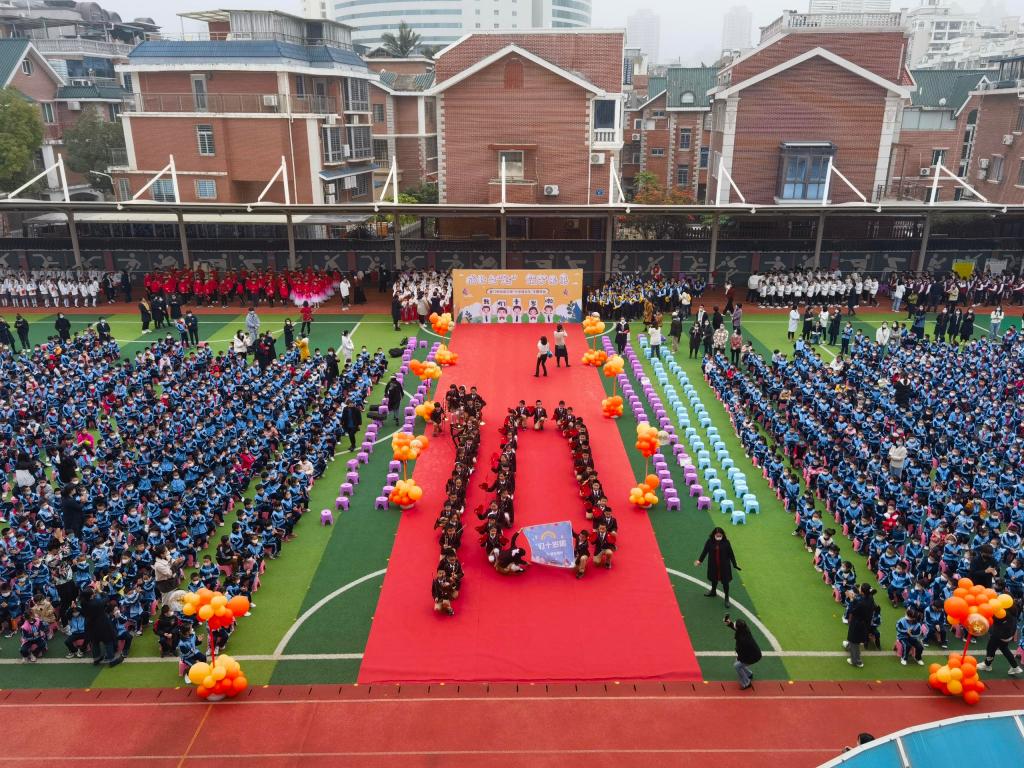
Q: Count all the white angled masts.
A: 9